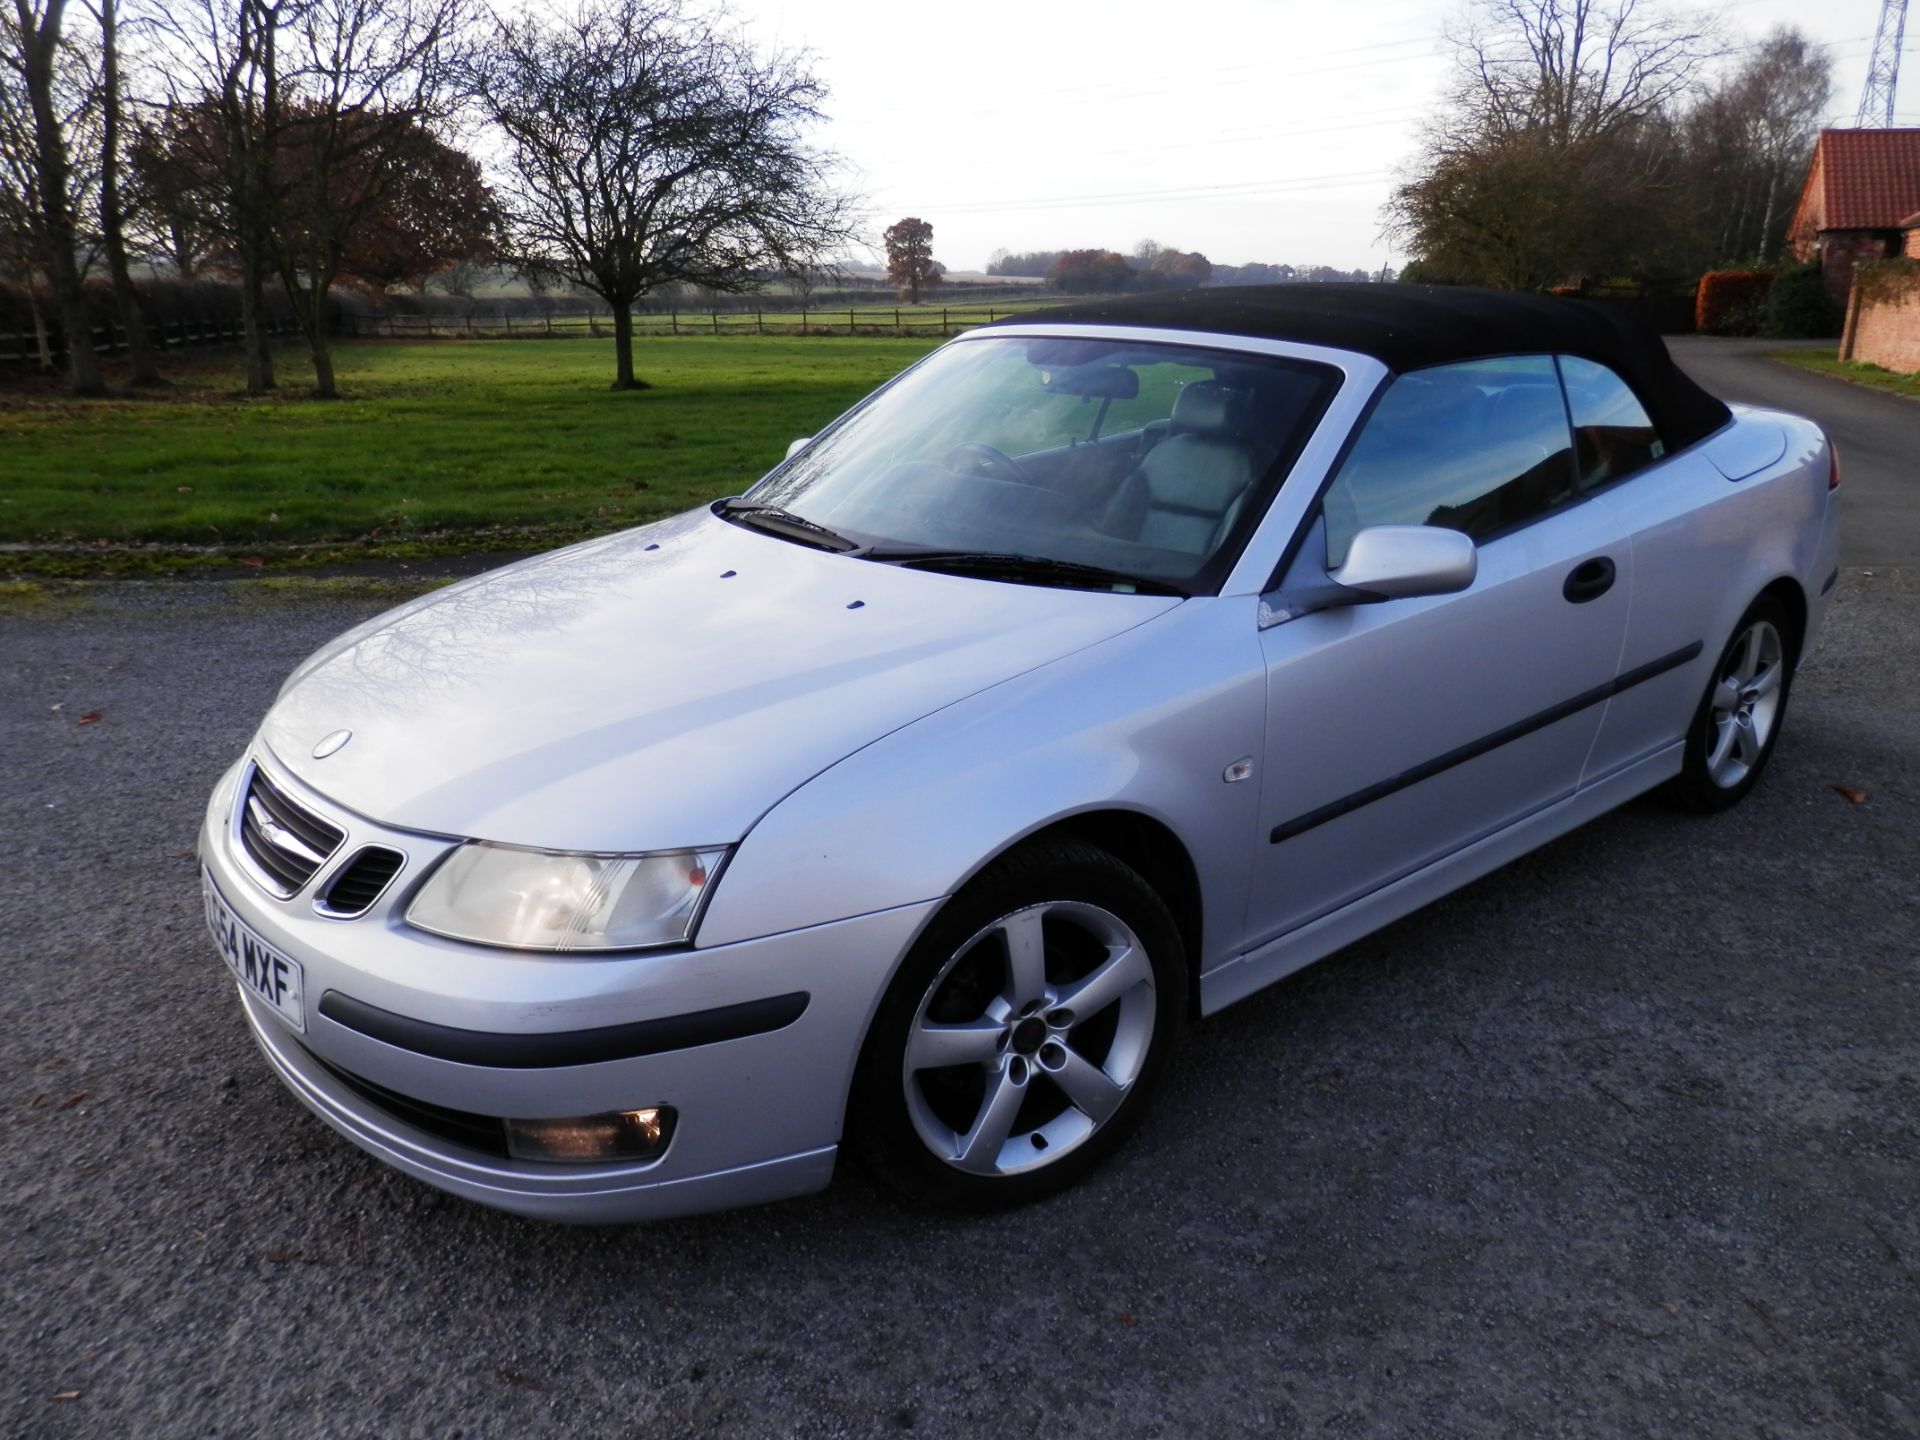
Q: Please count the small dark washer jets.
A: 3